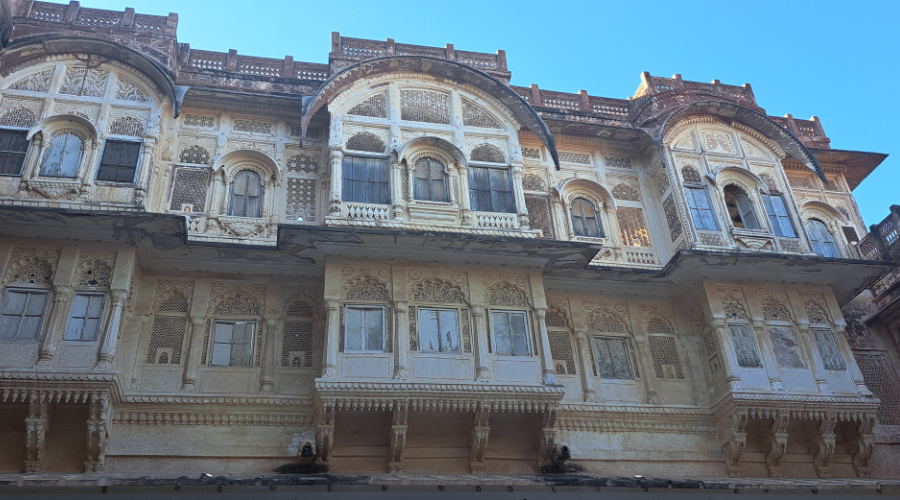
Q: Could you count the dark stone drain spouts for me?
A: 2